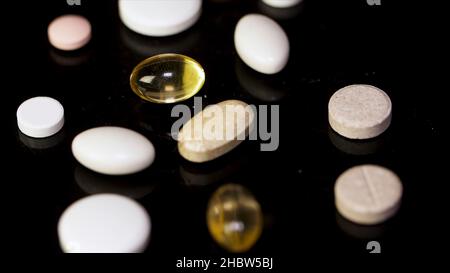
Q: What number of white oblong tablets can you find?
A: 2